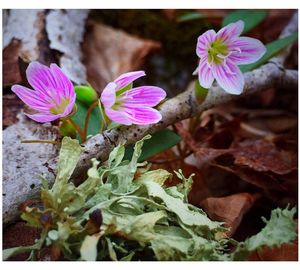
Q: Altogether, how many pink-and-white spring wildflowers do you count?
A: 3